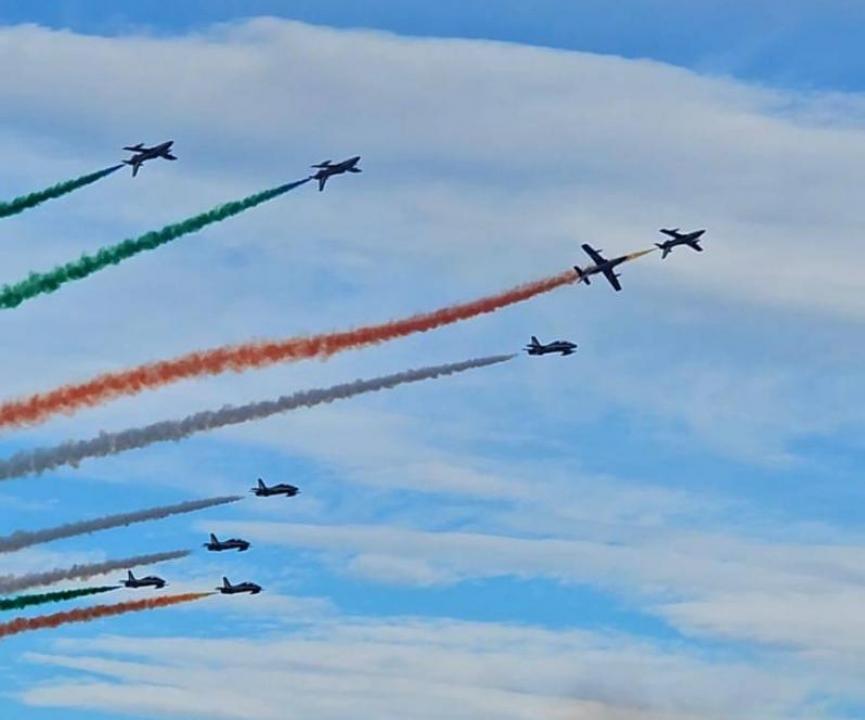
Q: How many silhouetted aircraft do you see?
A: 9